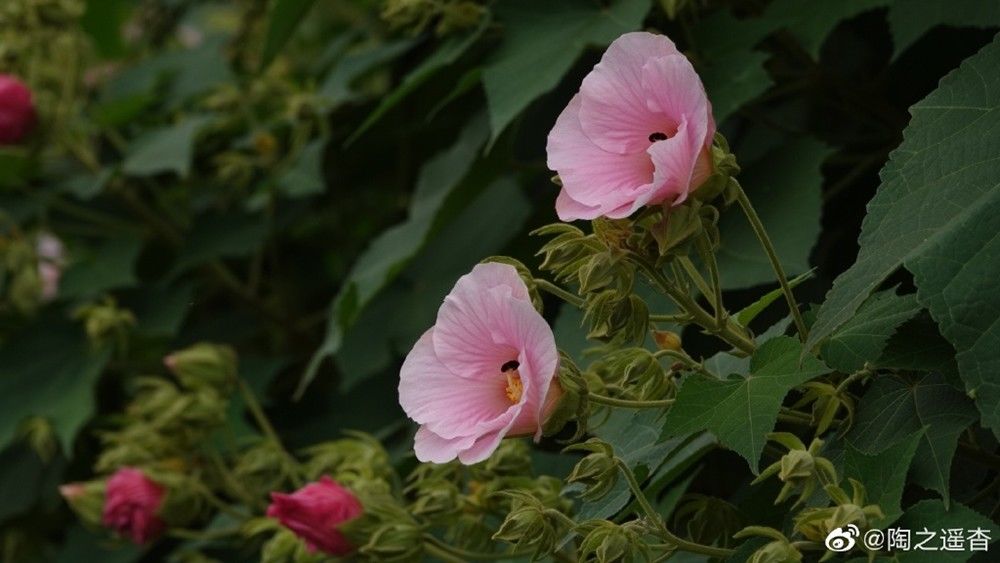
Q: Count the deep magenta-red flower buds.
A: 3